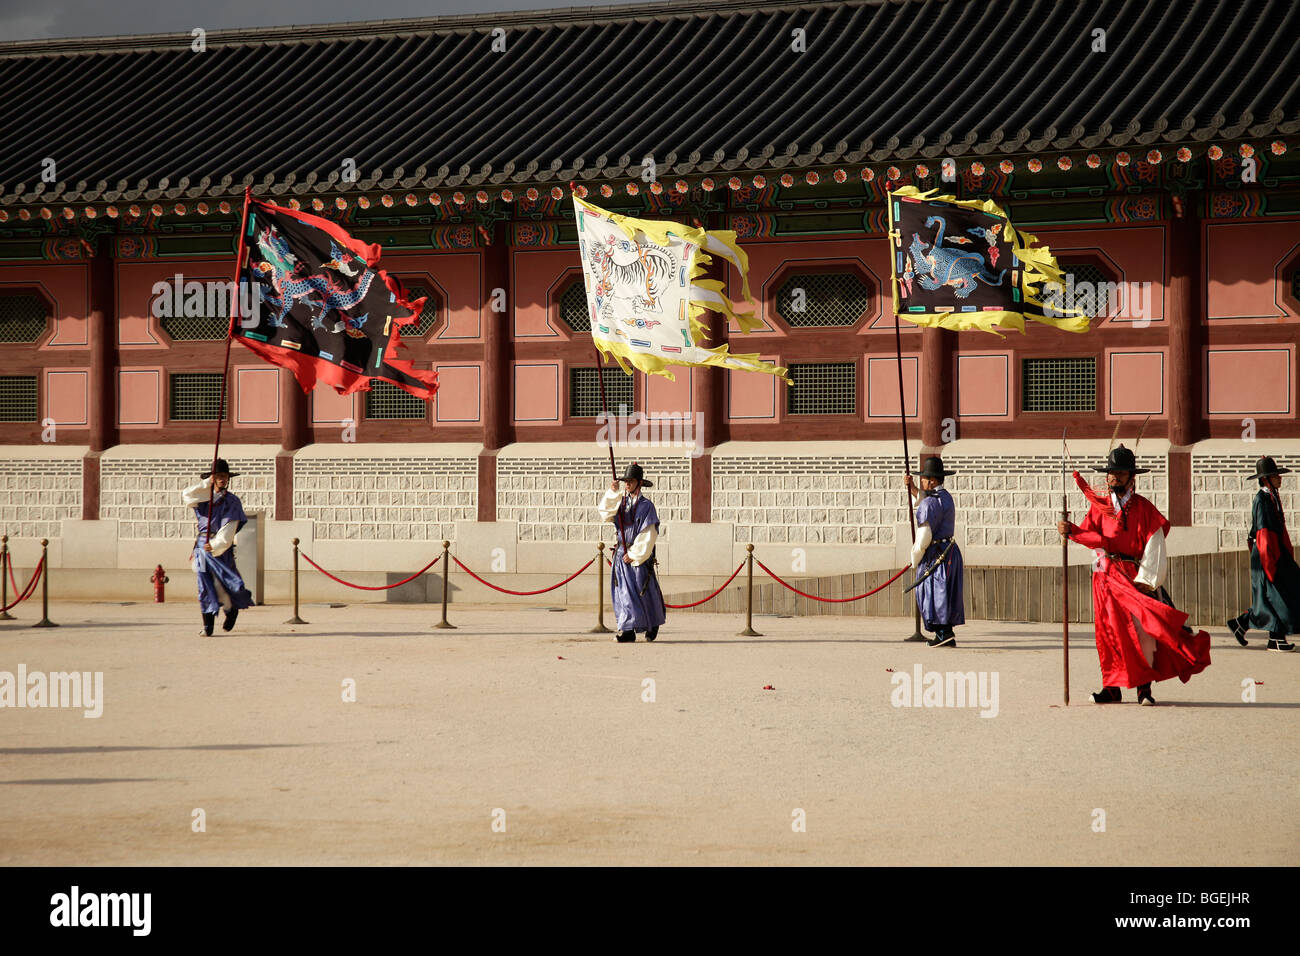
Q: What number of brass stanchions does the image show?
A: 7